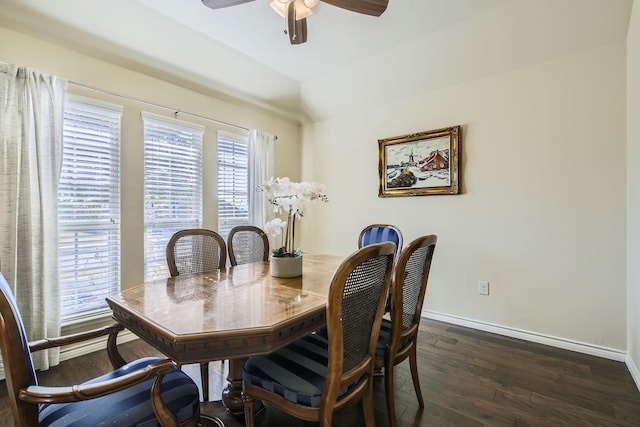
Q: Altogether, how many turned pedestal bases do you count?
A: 1